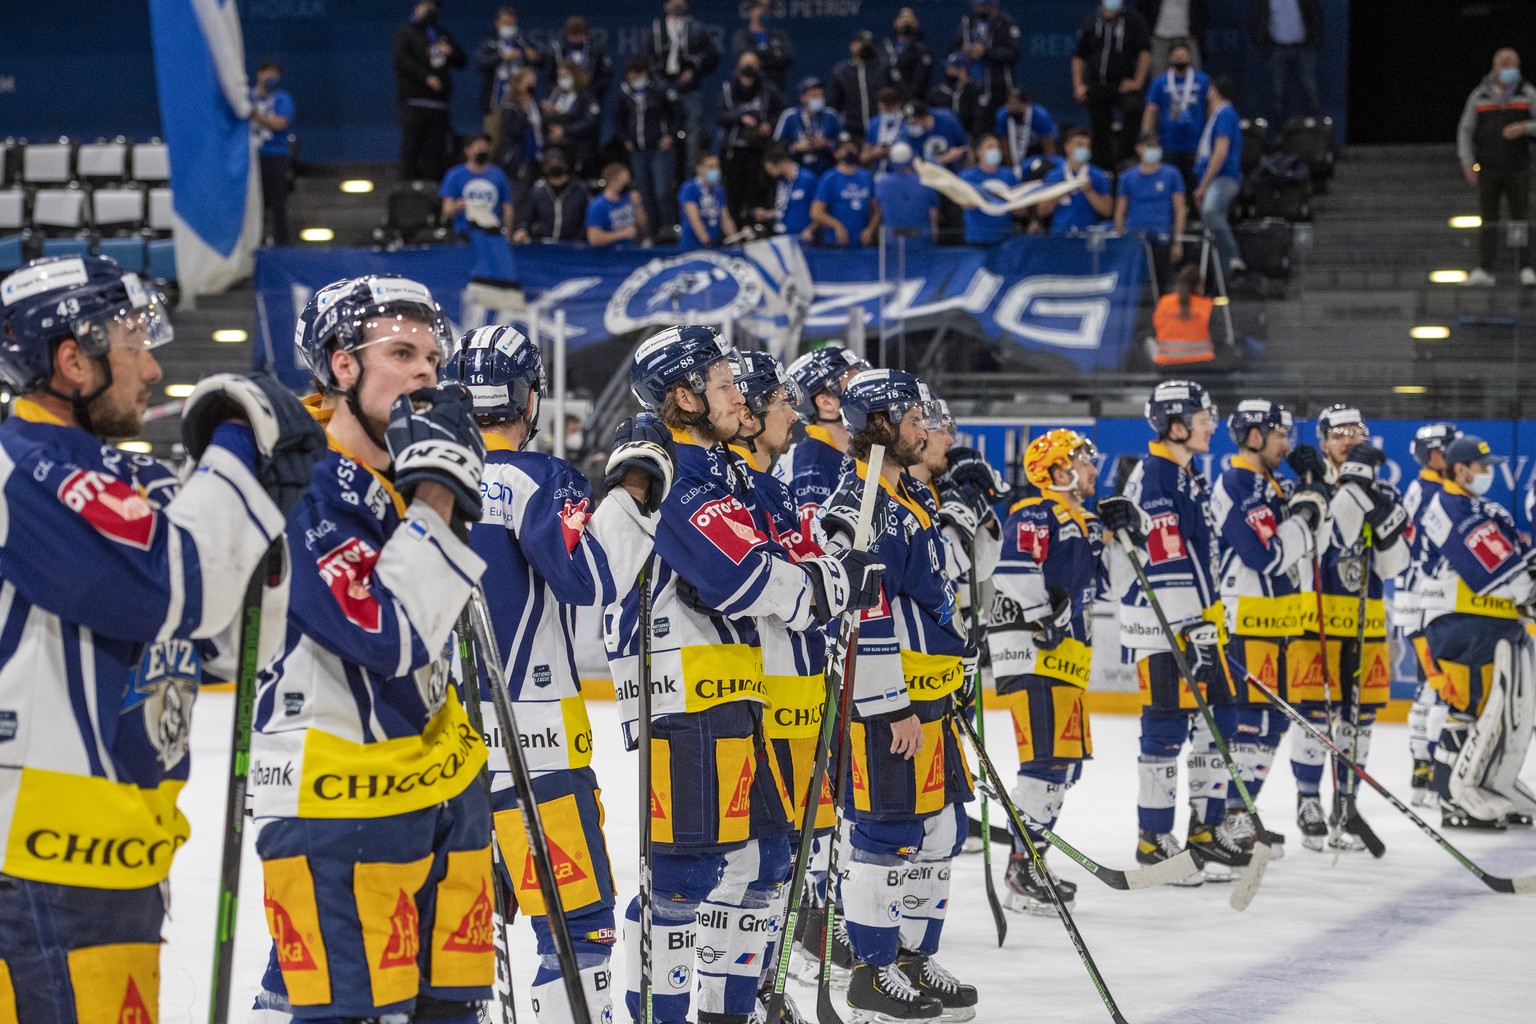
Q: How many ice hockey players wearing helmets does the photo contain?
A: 13